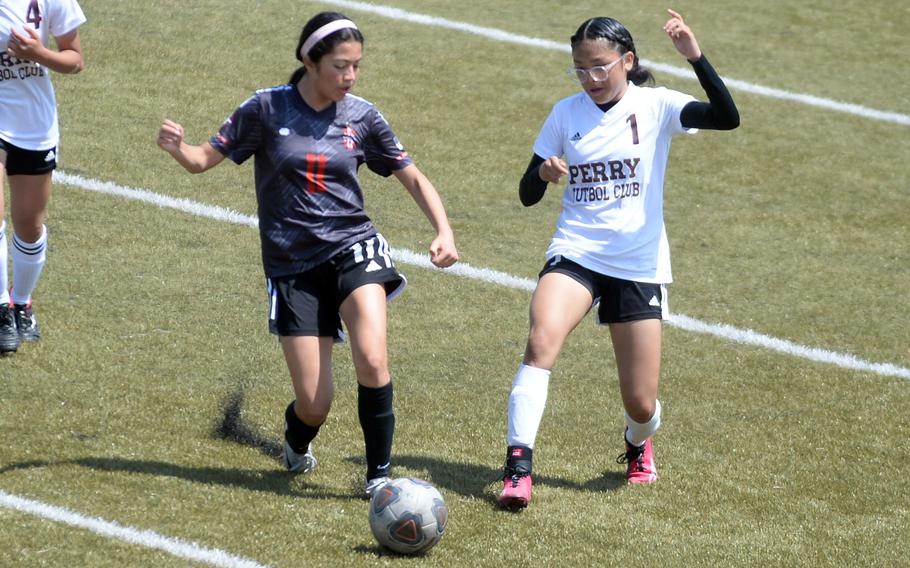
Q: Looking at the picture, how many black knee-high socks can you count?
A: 2